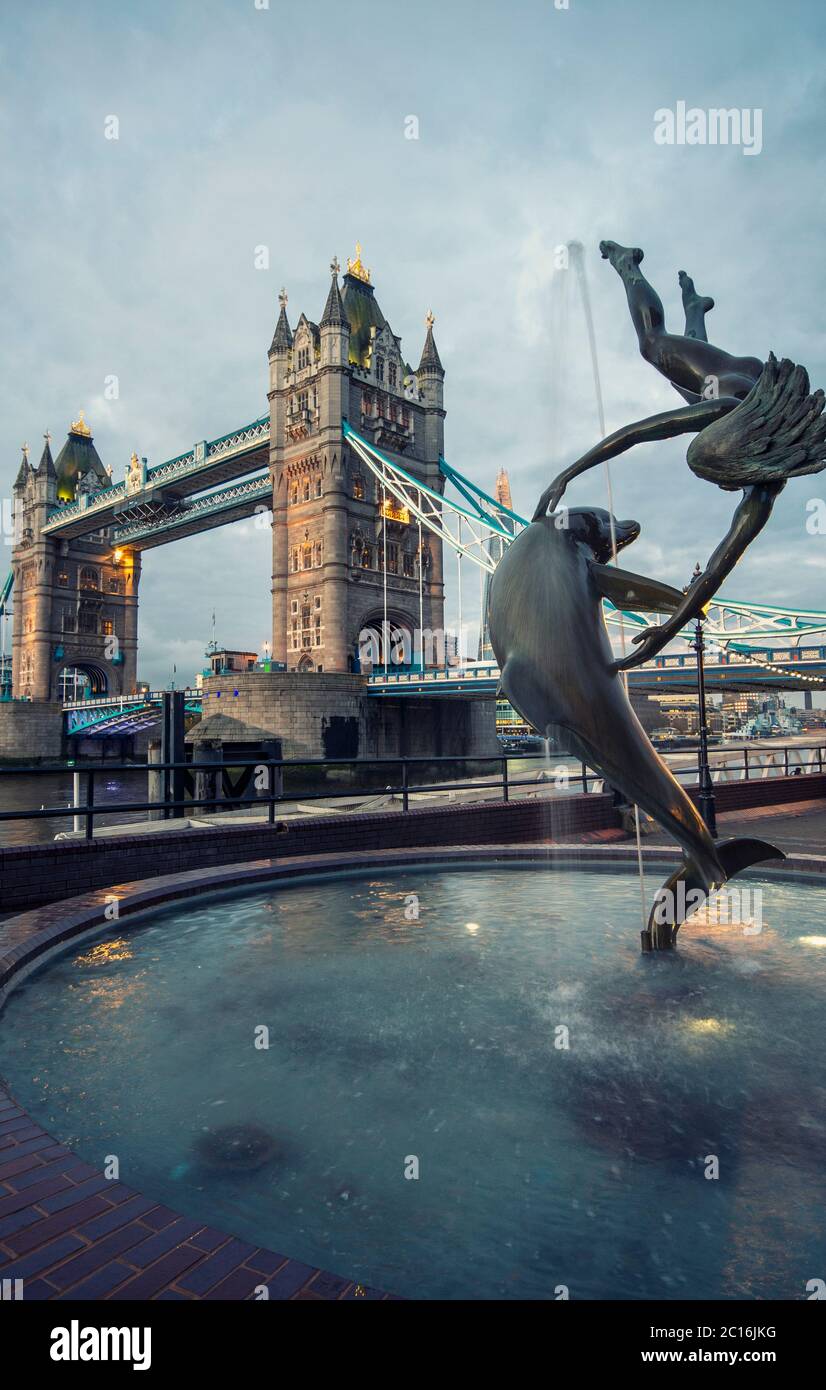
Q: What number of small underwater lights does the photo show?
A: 3